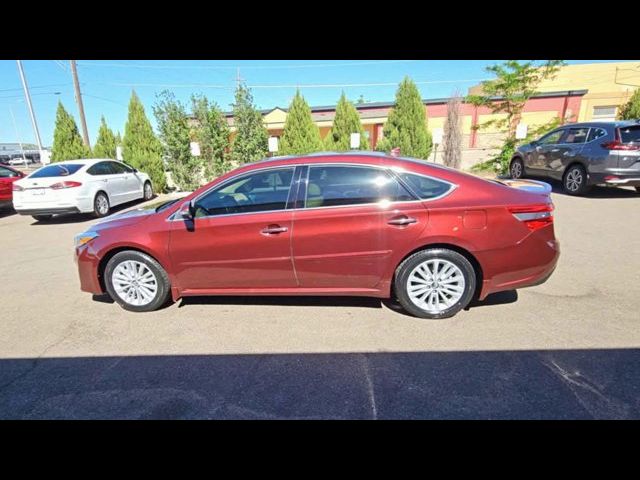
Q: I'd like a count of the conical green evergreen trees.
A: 6